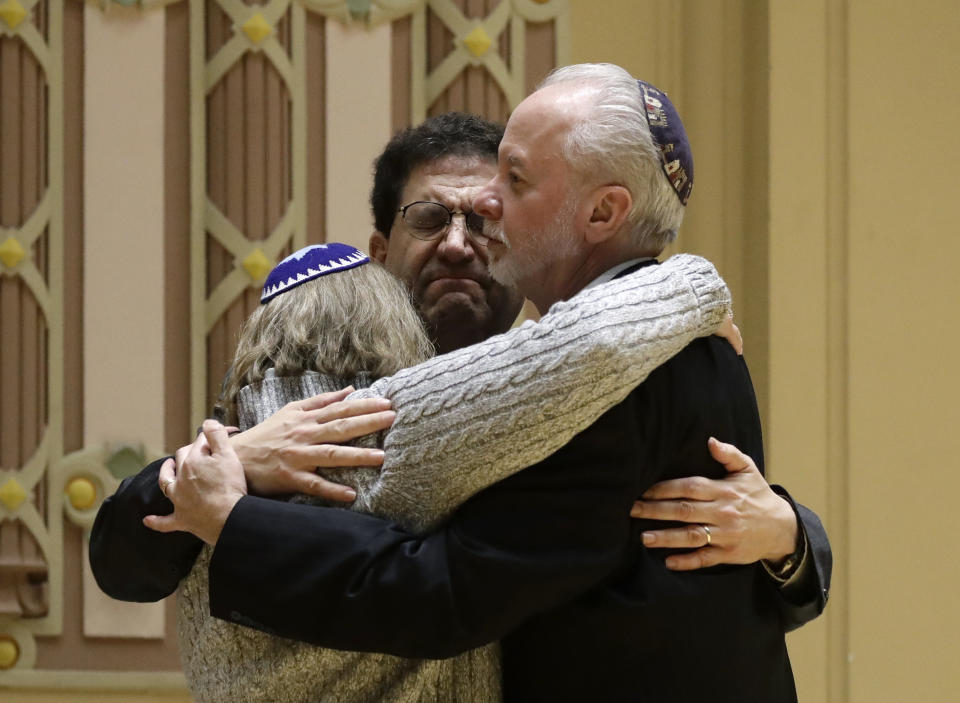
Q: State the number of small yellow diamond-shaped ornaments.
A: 6